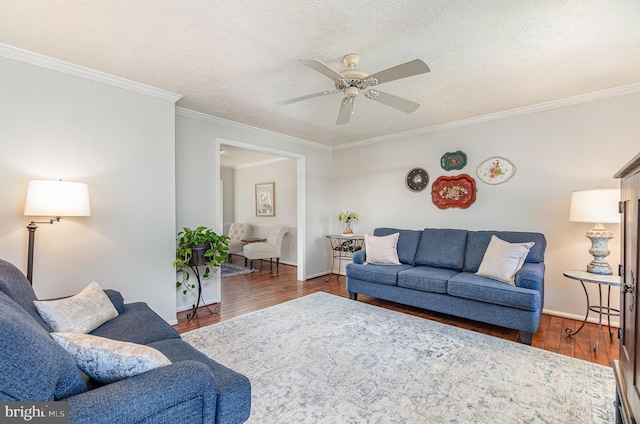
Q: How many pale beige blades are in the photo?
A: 5